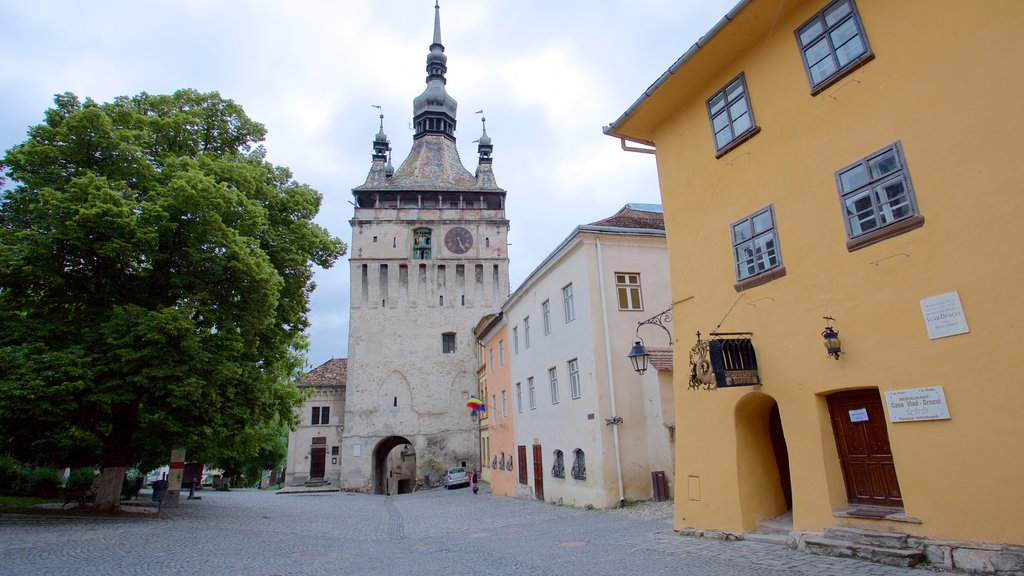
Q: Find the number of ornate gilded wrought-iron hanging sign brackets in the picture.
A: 1